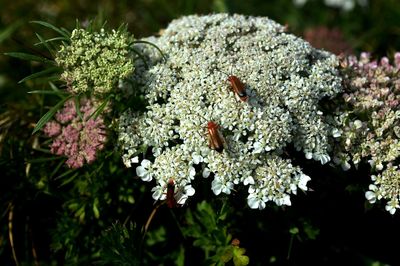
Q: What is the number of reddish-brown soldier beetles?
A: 3